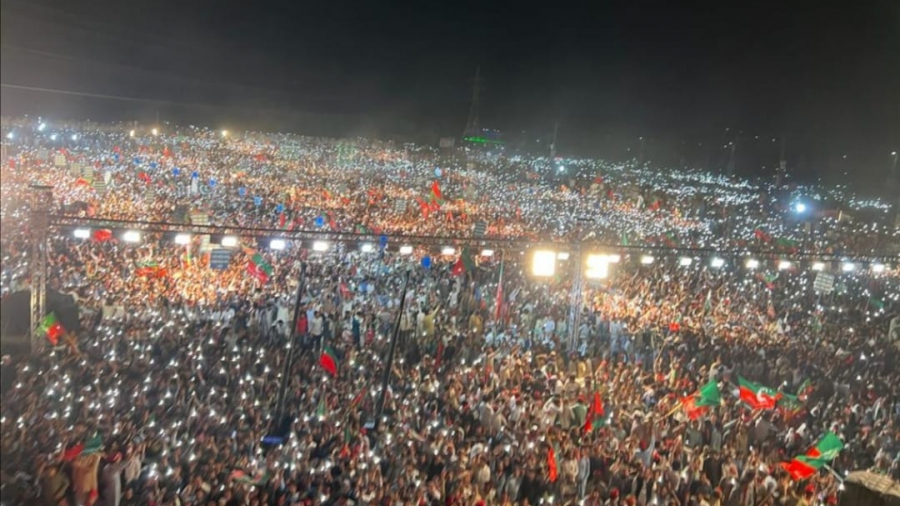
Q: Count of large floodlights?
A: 2